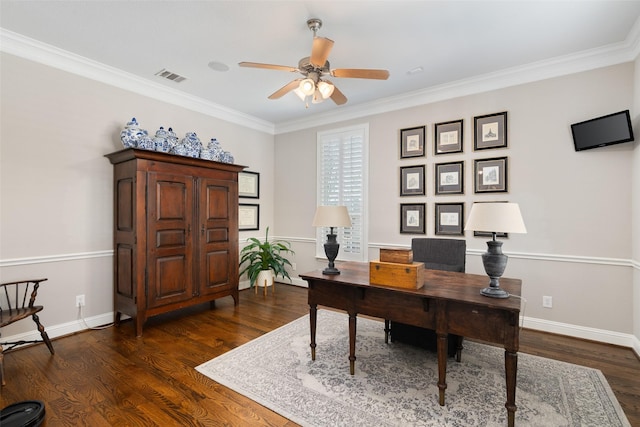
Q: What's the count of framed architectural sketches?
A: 9